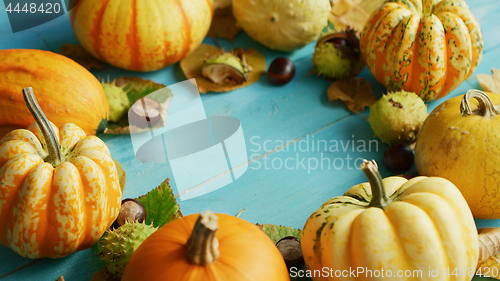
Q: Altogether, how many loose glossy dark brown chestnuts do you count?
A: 5